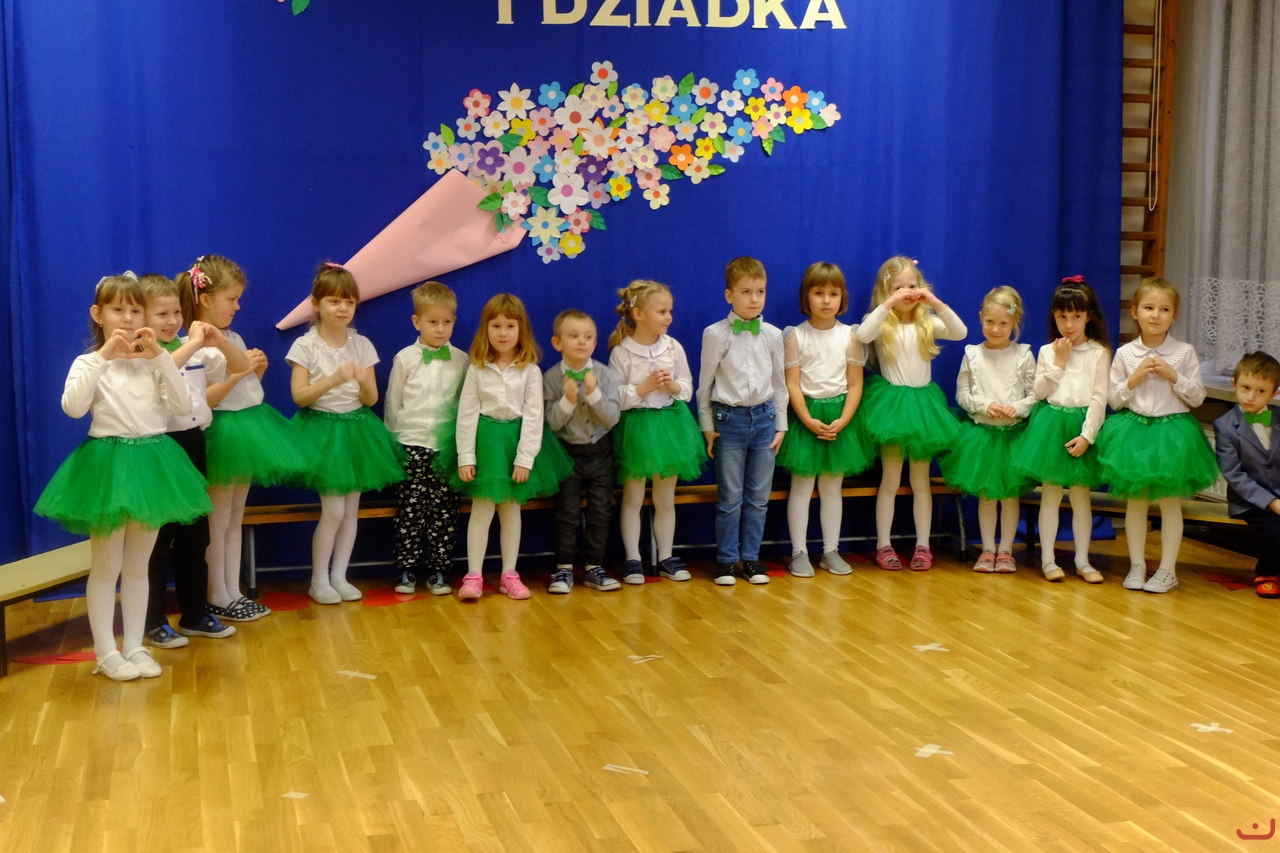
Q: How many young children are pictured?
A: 15